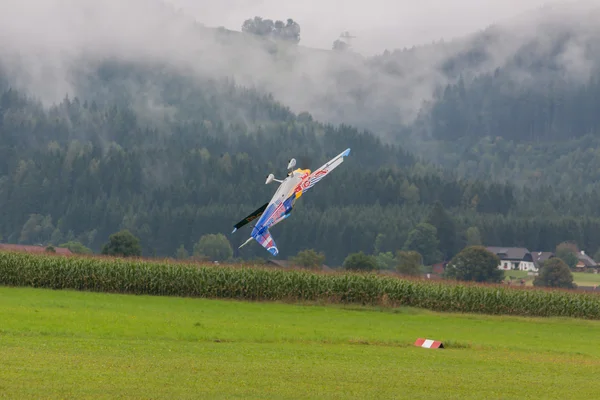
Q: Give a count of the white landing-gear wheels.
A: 2